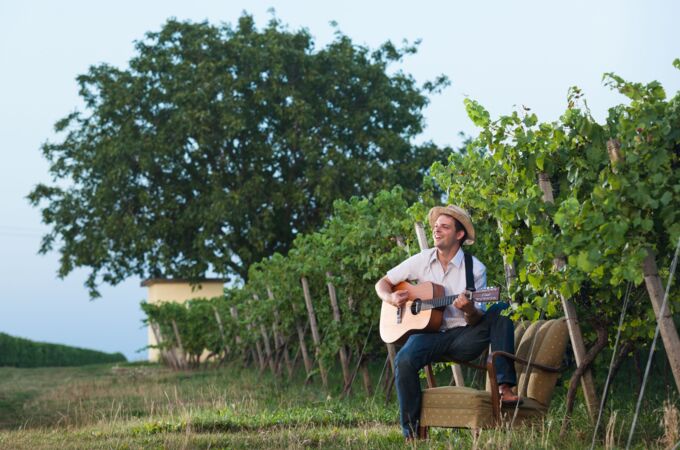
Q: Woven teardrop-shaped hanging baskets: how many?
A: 0